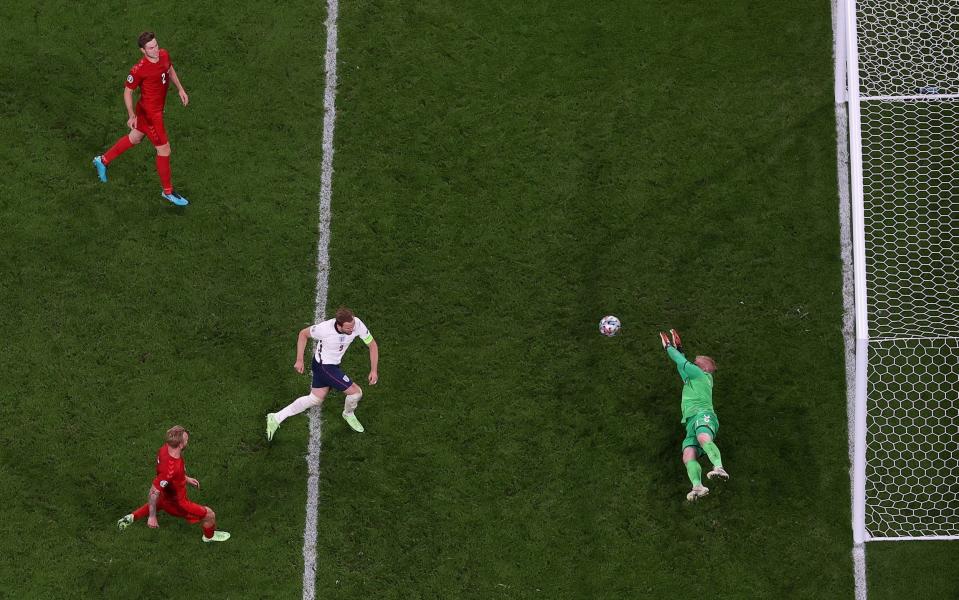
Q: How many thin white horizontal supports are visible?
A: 3